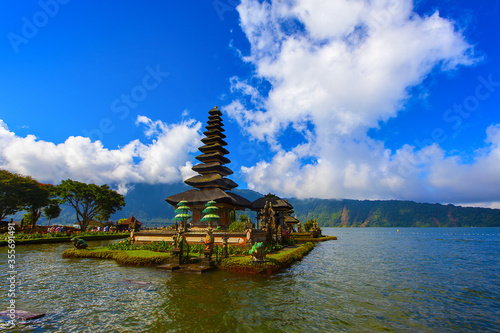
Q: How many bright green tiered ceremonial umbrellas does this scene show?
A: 2